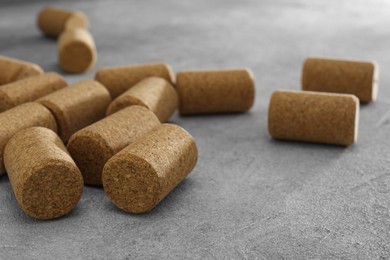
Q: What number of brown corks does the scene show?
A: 14